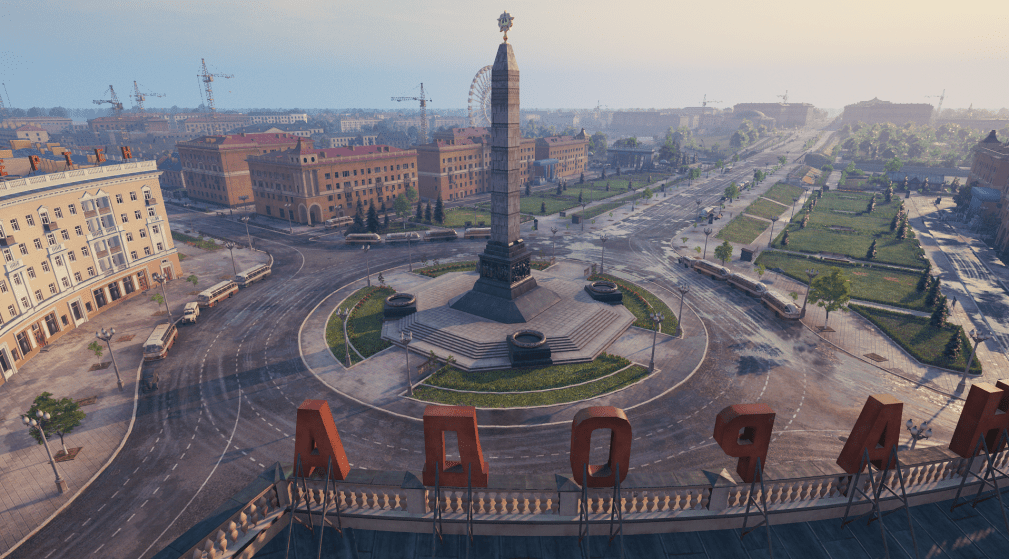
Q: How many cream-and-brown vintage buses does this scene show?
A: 11